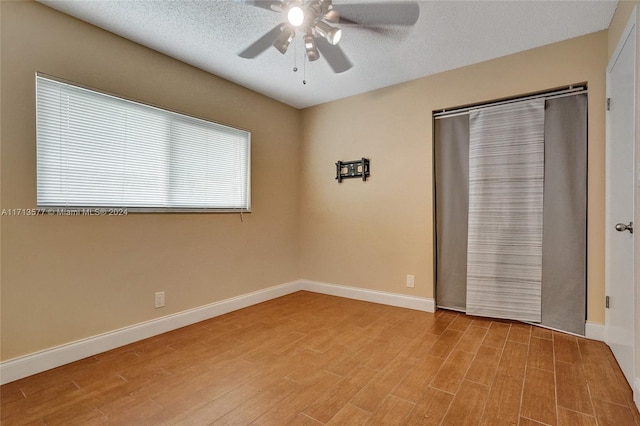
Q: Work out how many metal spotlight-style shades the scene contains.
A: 4